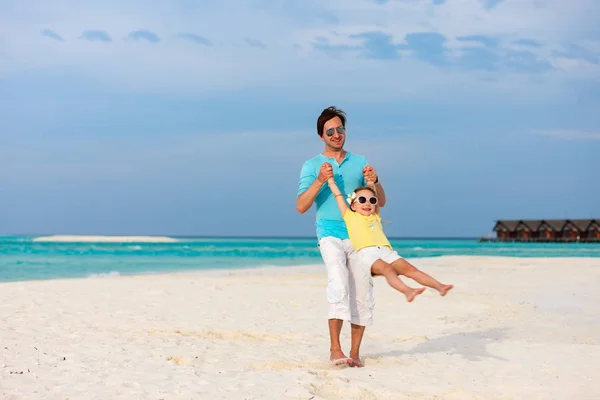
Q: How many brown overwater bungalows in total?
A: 5